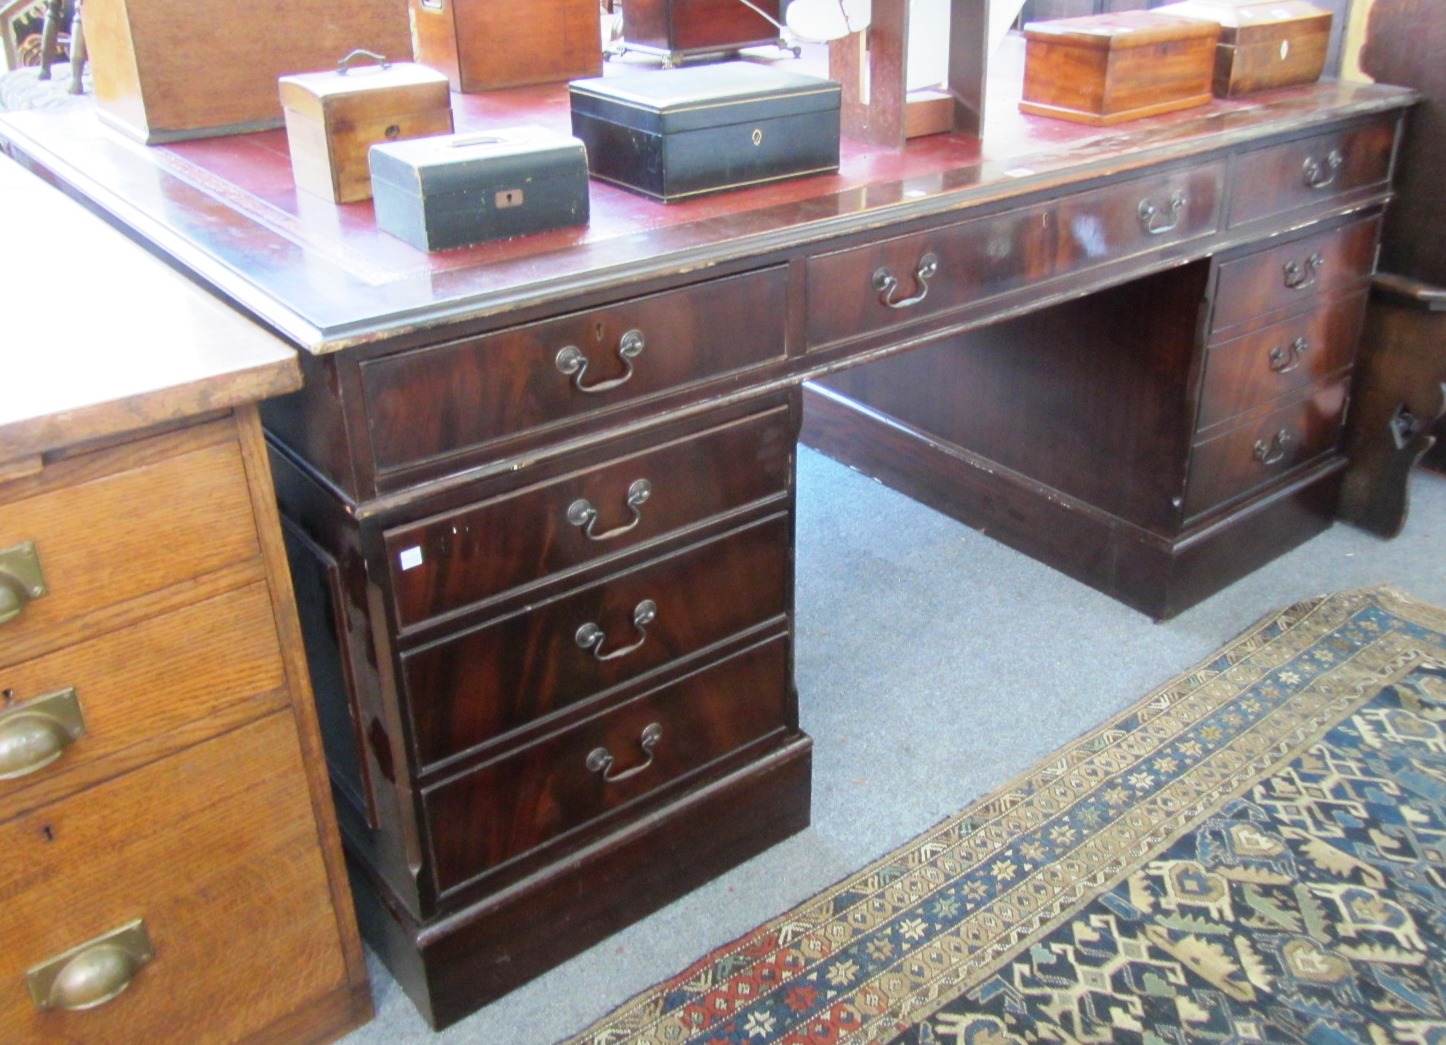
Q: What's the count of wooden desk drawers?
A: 12